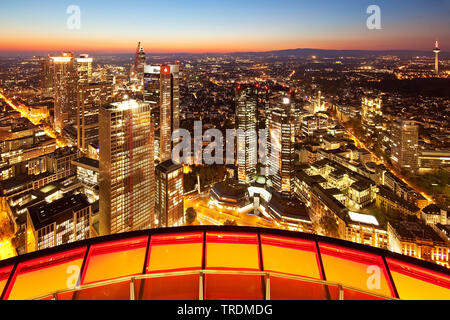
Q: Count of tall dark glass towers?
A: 2